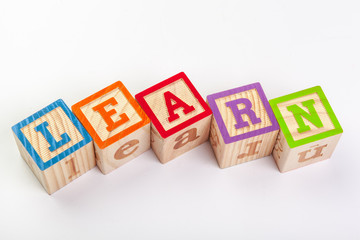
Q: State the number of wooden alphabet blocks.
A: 5